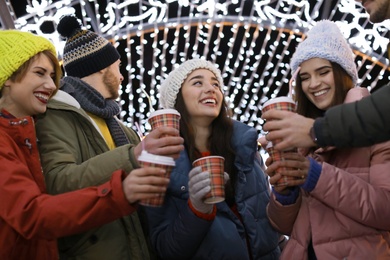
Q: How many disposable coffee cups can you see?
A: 5